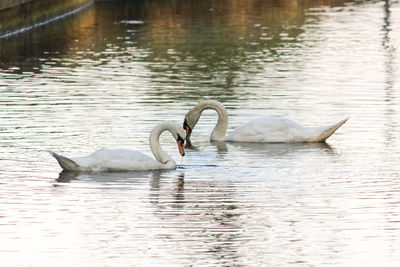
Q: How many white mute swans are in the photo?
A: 2